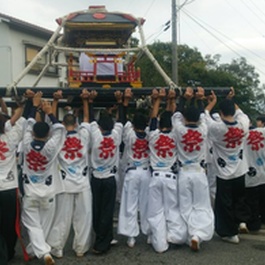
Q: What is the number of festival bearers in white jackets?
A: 9